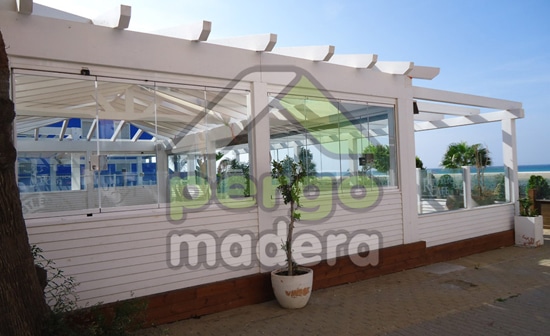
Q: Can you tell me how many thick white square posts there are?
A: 3